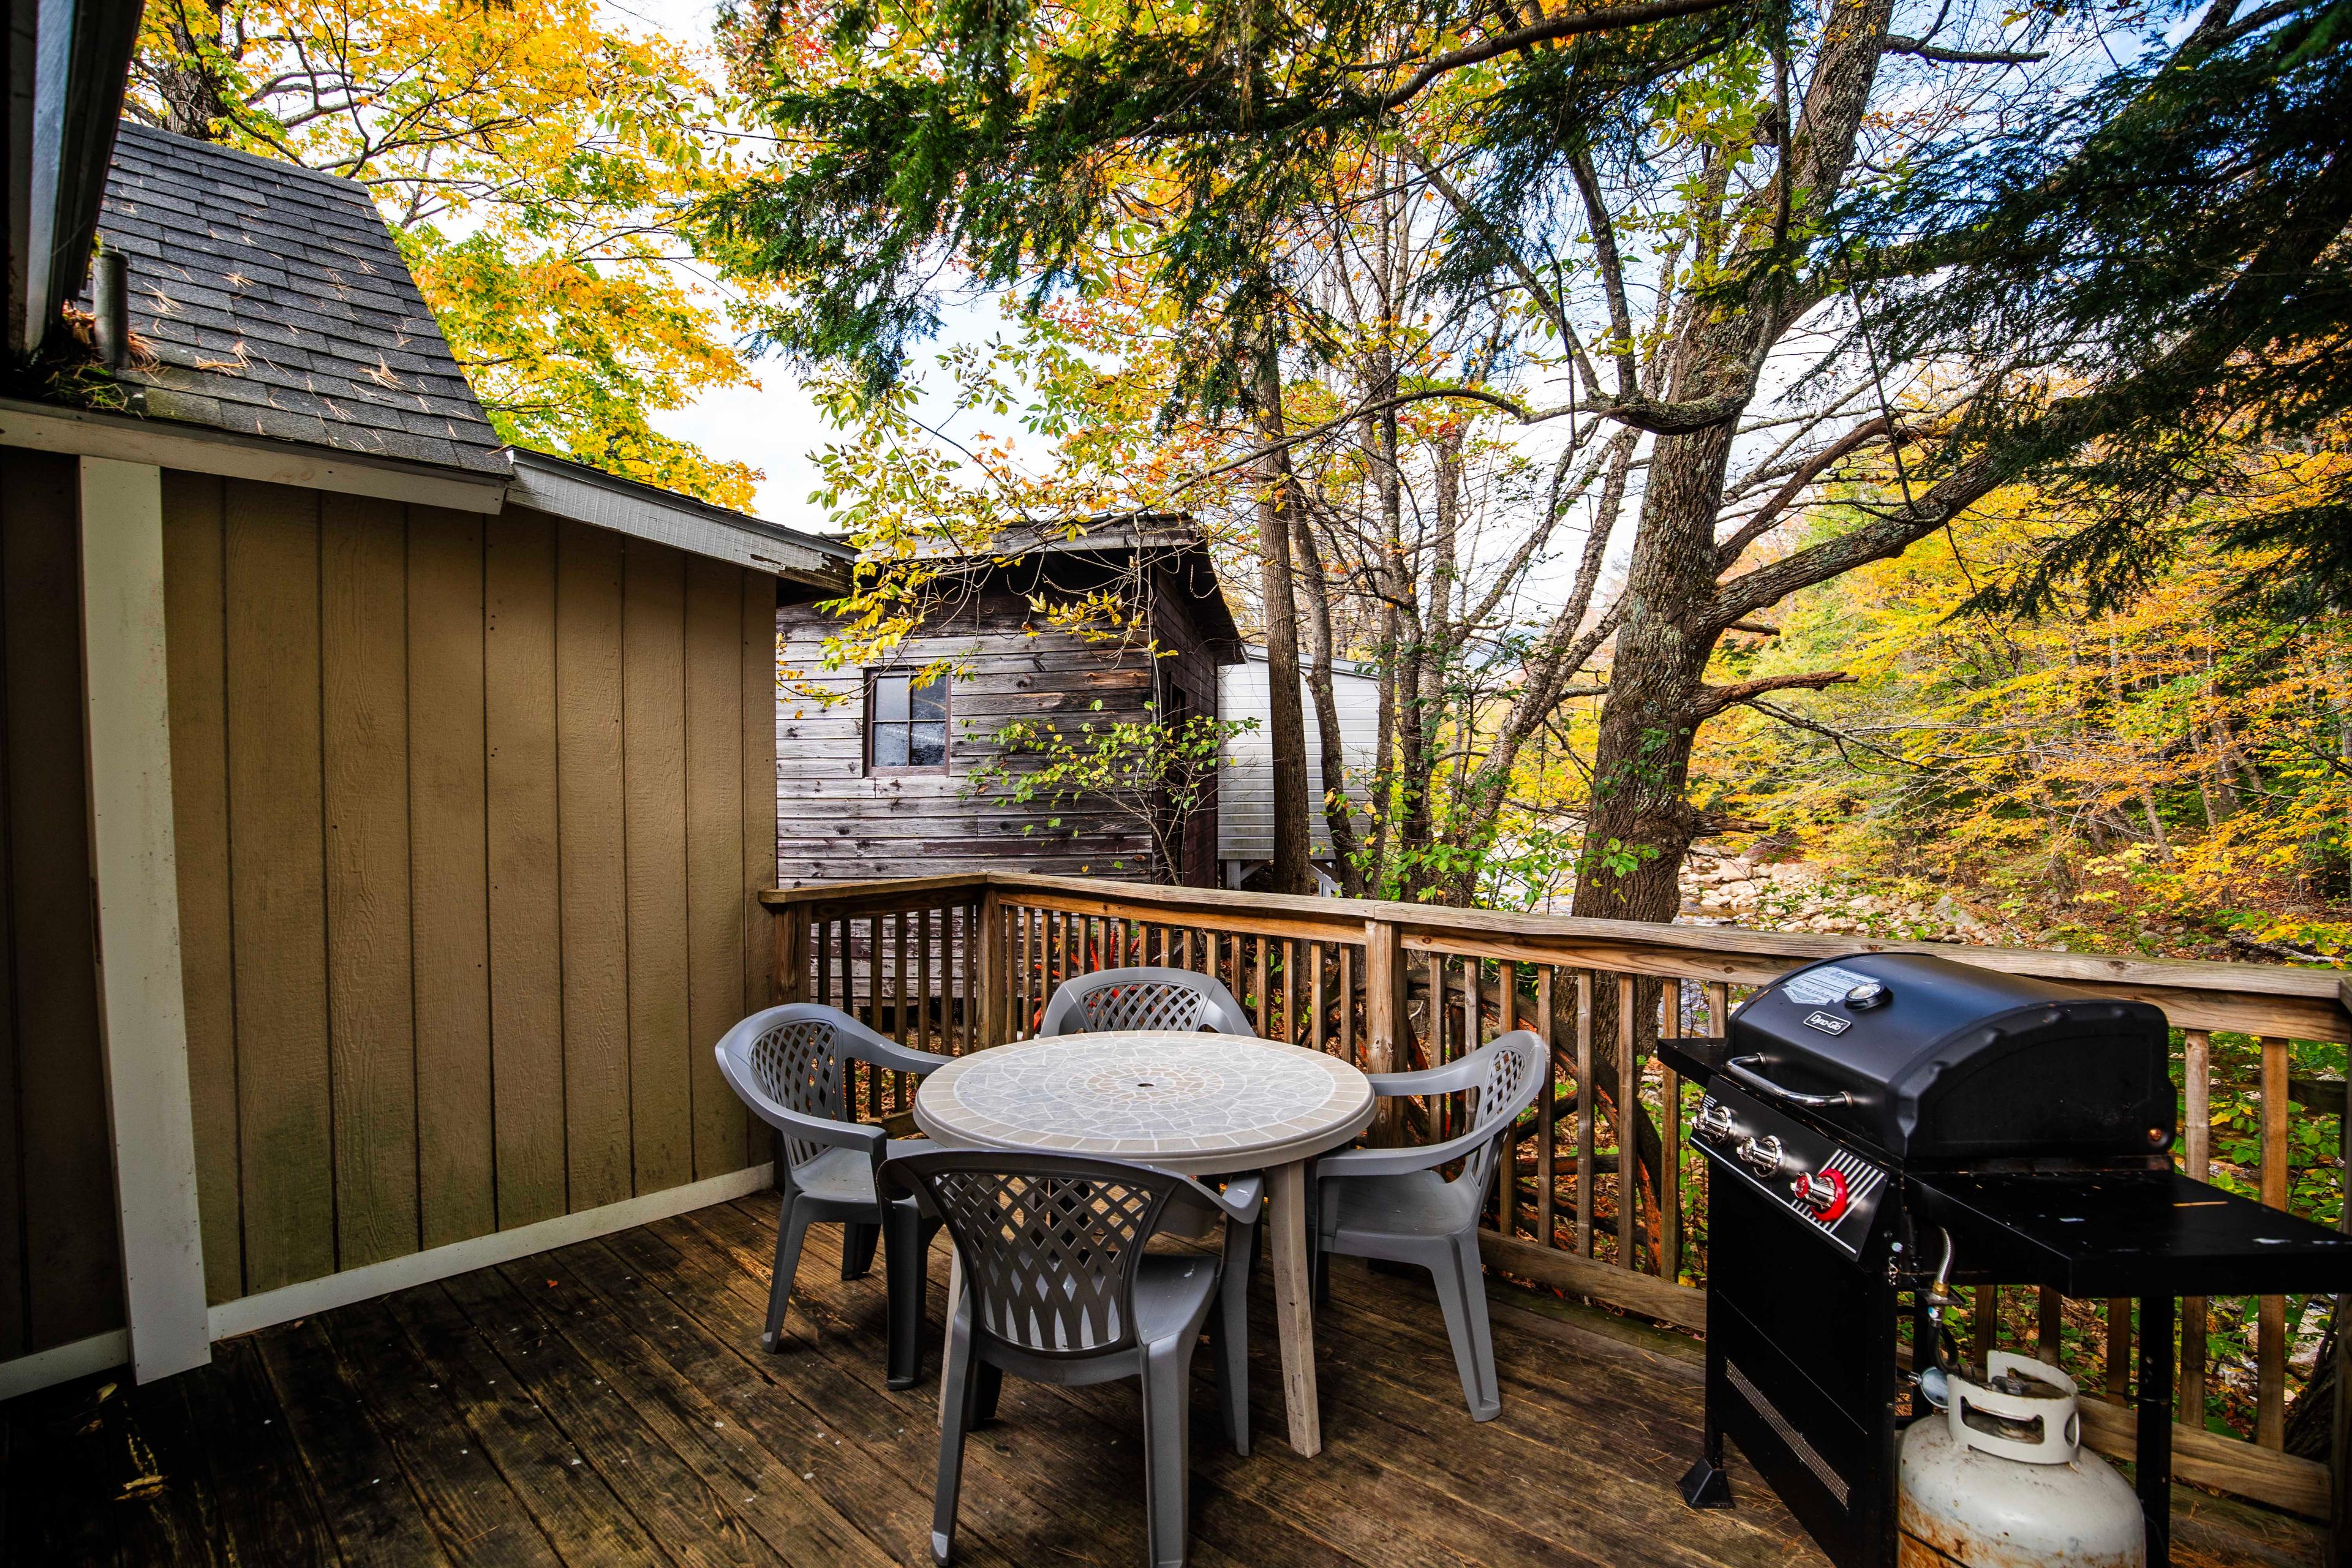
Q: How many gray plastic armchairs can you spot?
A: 4